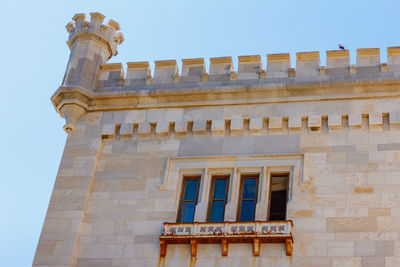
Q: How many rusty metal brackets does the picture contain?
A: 5